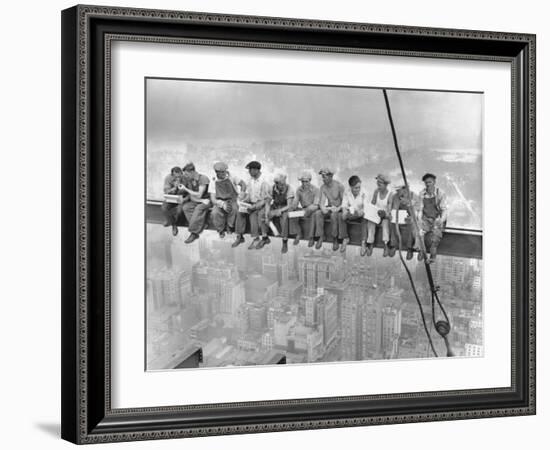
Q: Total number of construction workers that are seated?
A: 11